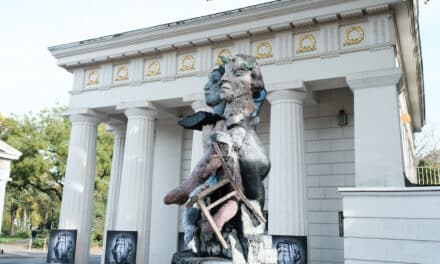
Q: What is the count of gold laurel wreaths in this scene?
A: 8